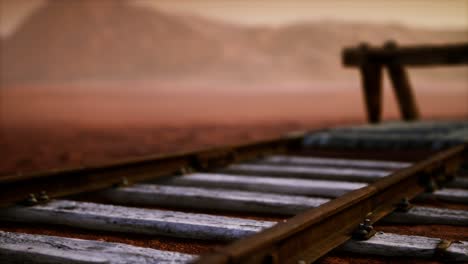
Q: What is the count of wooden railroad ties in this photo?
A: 6